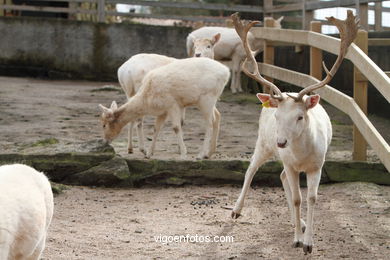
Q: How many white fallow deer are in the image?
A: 5